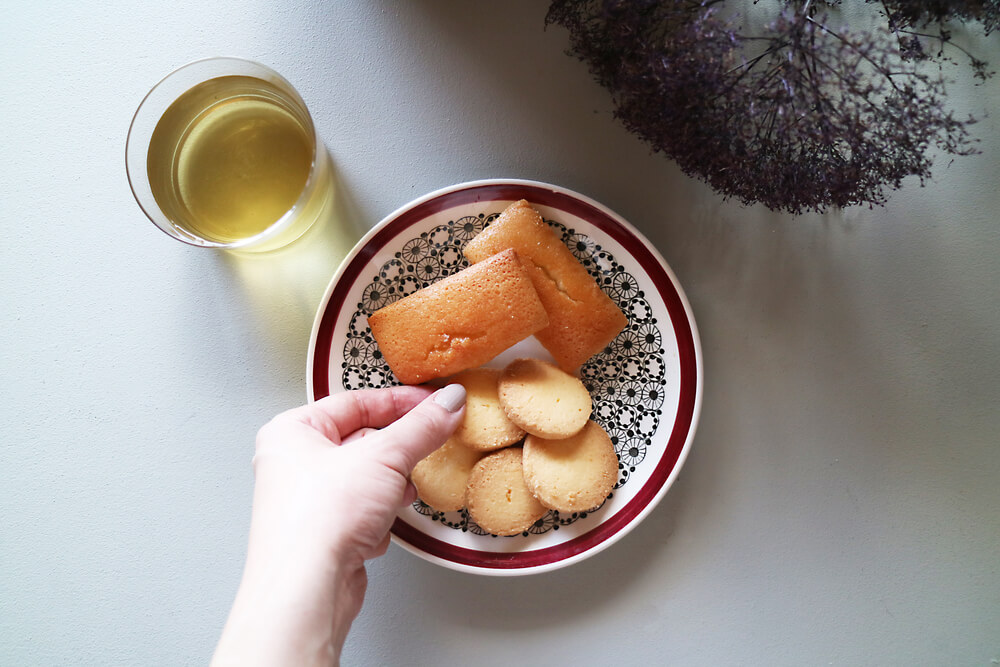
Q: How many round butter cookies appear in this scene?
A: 5